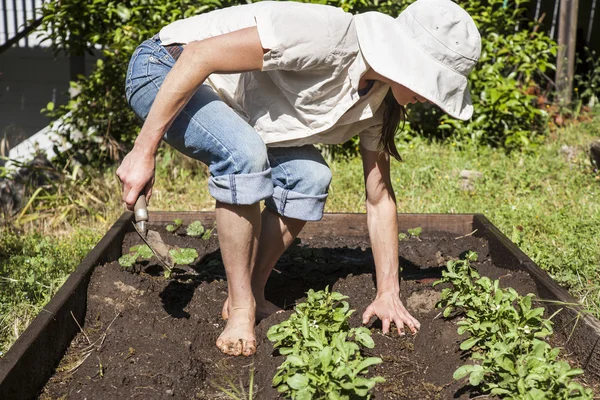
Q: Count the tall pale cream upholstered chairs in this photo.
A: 0